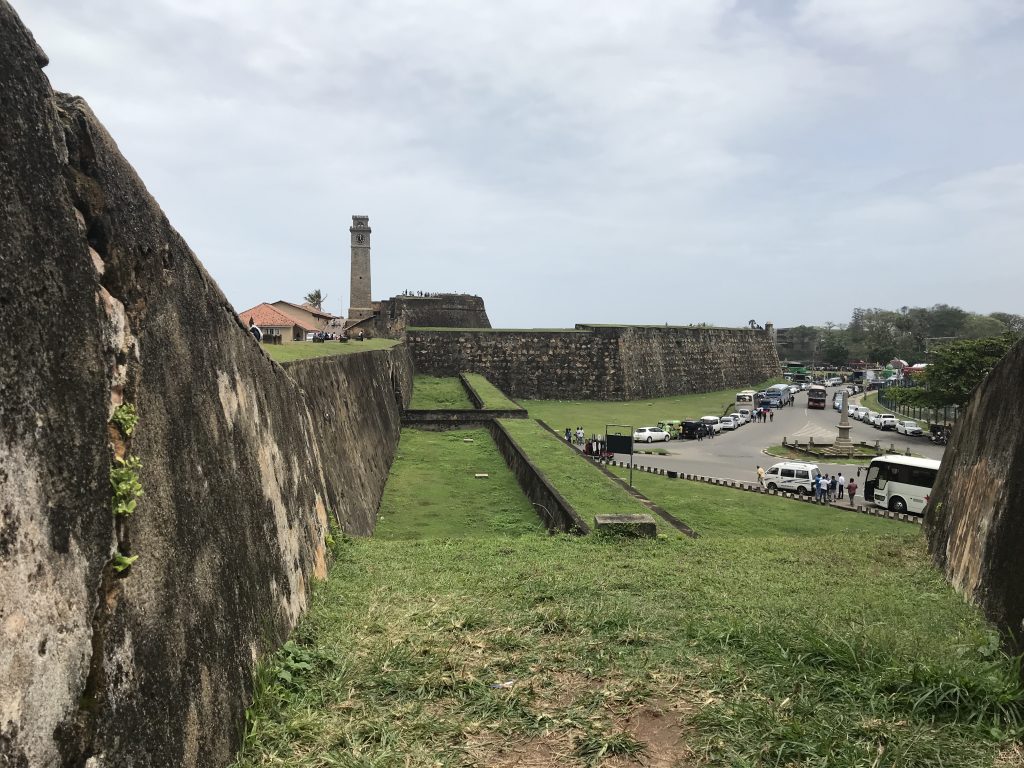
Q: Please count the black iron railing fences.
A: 1